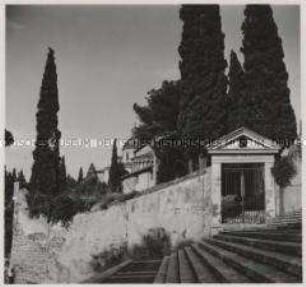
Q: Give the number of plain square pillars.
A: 2